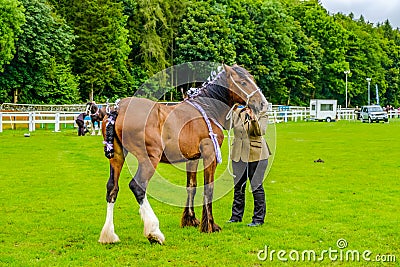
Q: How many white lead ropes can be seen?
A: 1